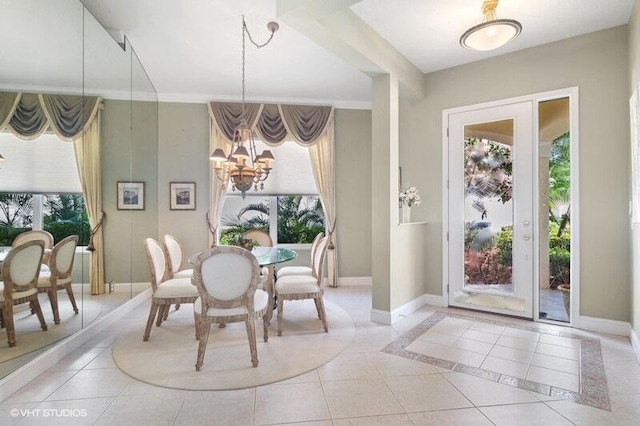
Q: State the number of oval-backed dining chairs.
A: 6